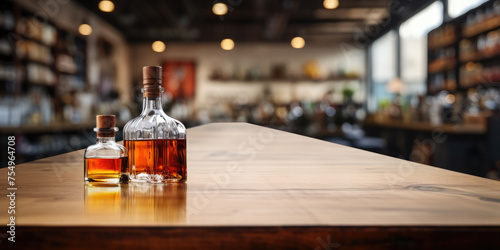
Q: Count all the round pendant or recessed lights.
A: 7